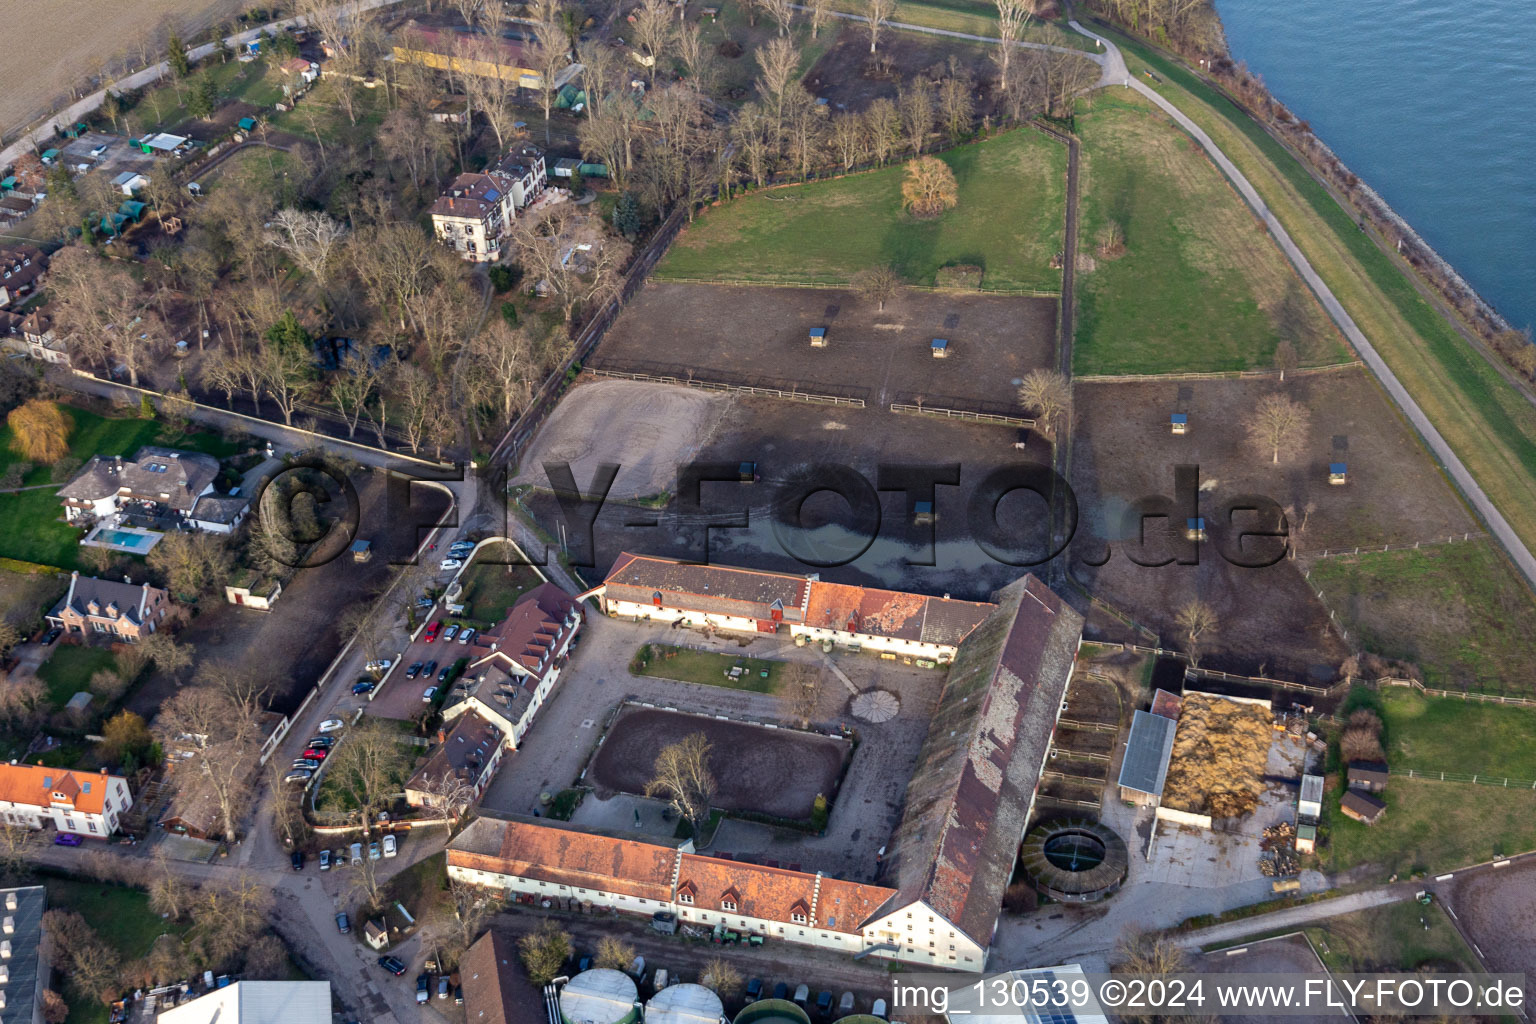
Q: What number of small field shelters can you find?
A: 8